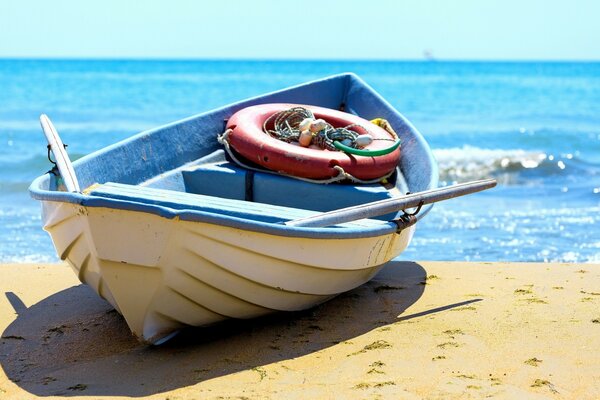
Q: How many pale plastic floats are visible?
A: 4